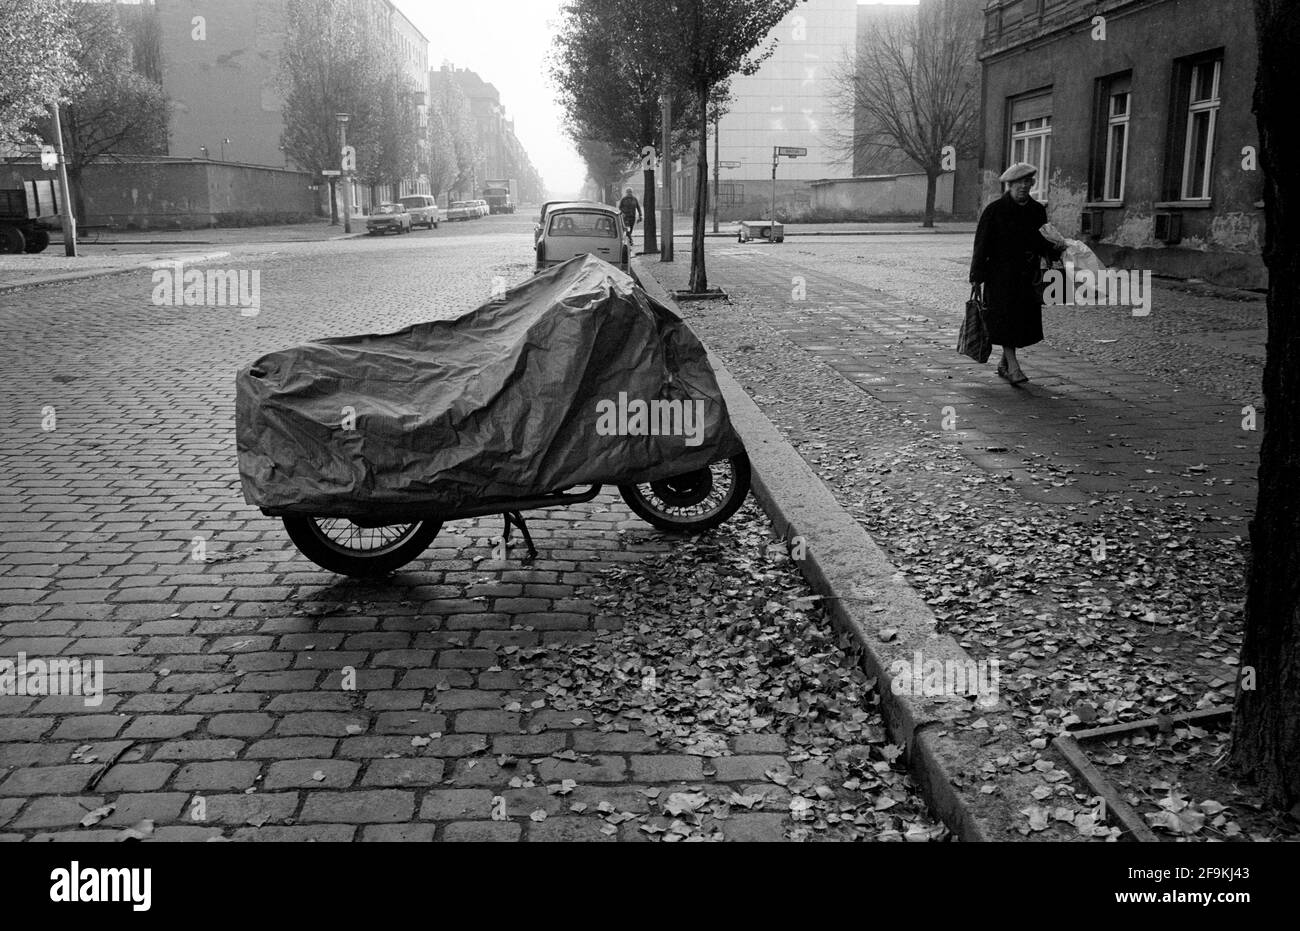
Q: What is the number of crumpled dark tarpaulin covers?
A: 1